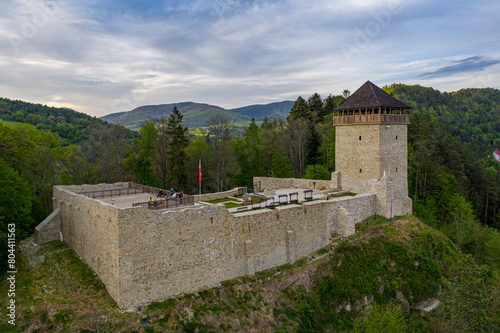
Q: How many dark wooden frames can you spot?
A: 5